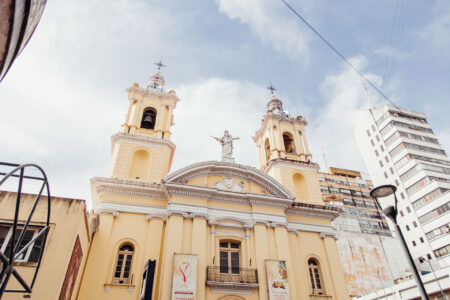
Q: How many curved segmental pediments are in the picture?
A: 2